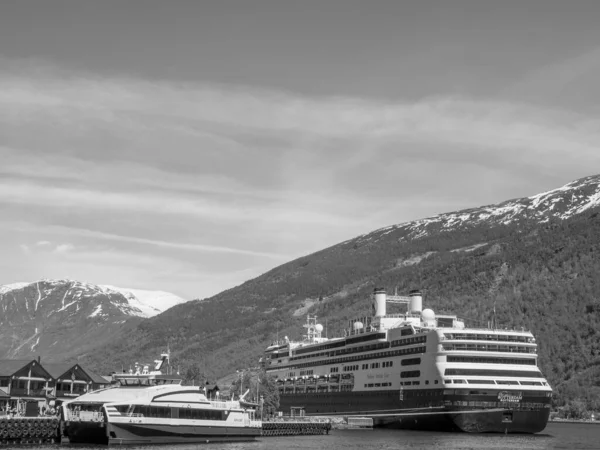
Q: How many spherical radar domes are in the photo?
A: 3